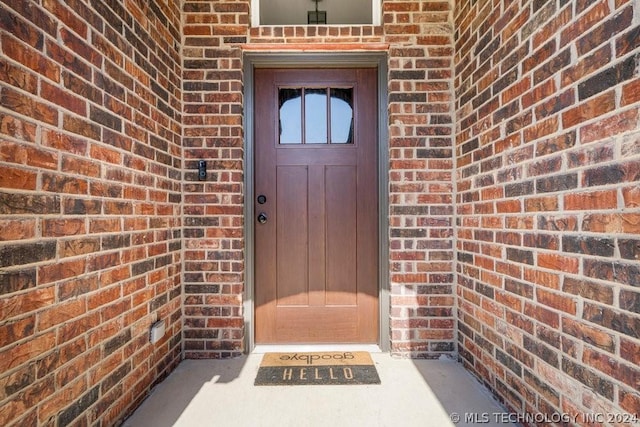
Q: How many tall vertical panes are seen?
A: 3